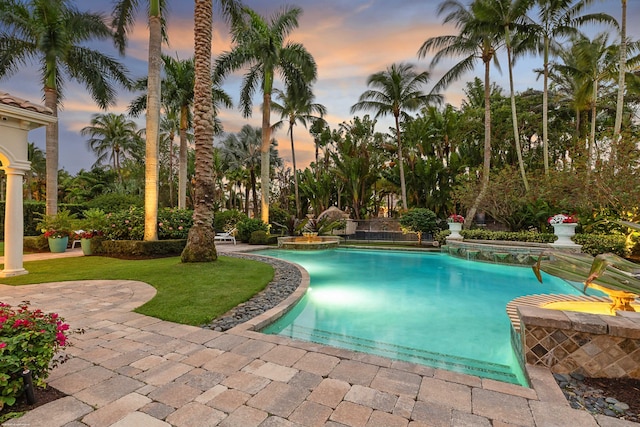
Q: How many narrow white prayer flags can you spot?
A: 0